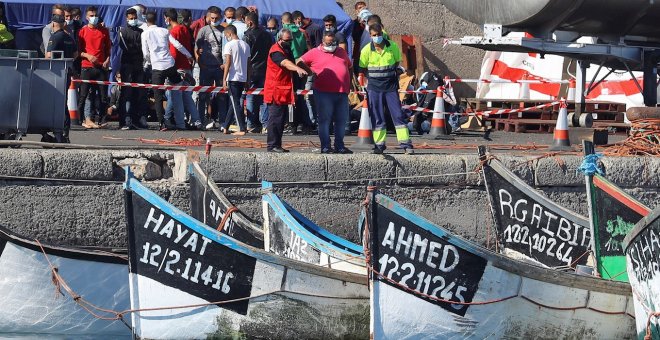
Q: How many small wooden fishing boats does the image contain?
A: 8